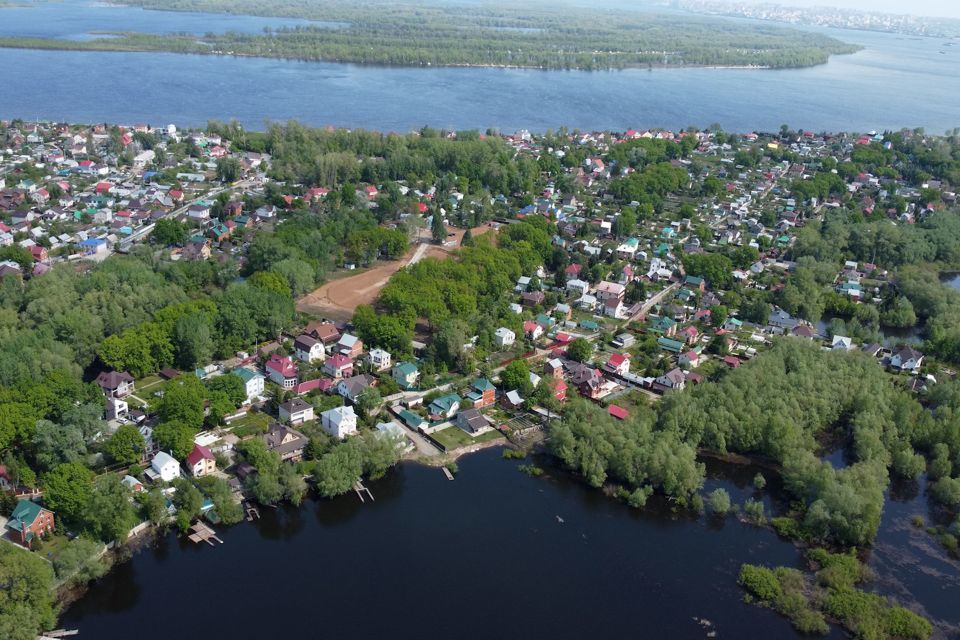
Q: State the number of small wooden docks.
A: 5